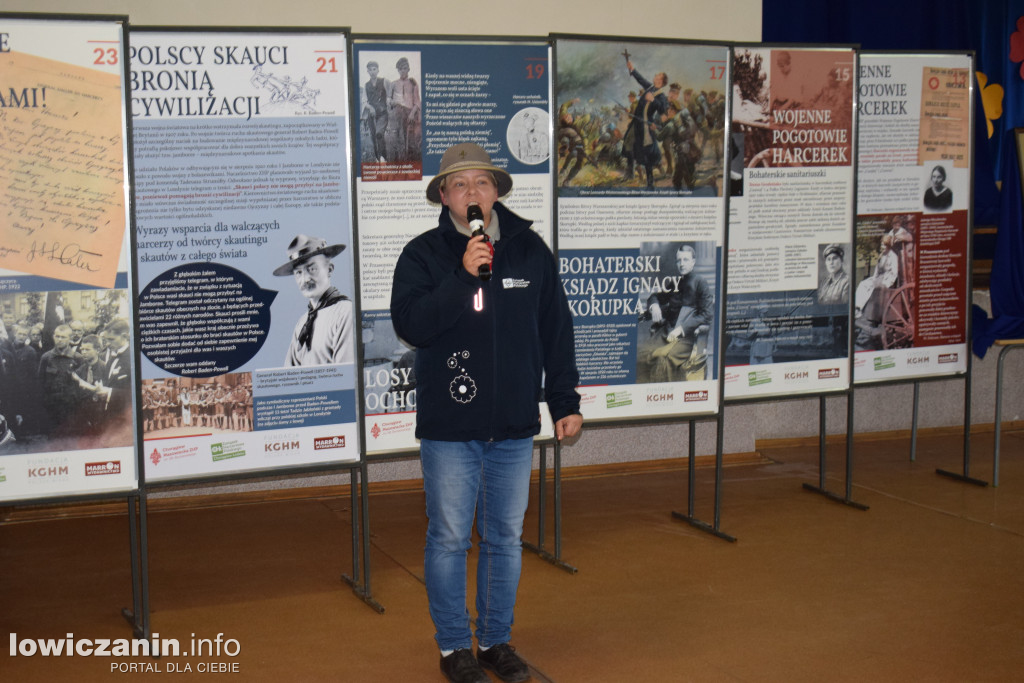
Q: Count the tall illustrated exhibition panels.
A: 6